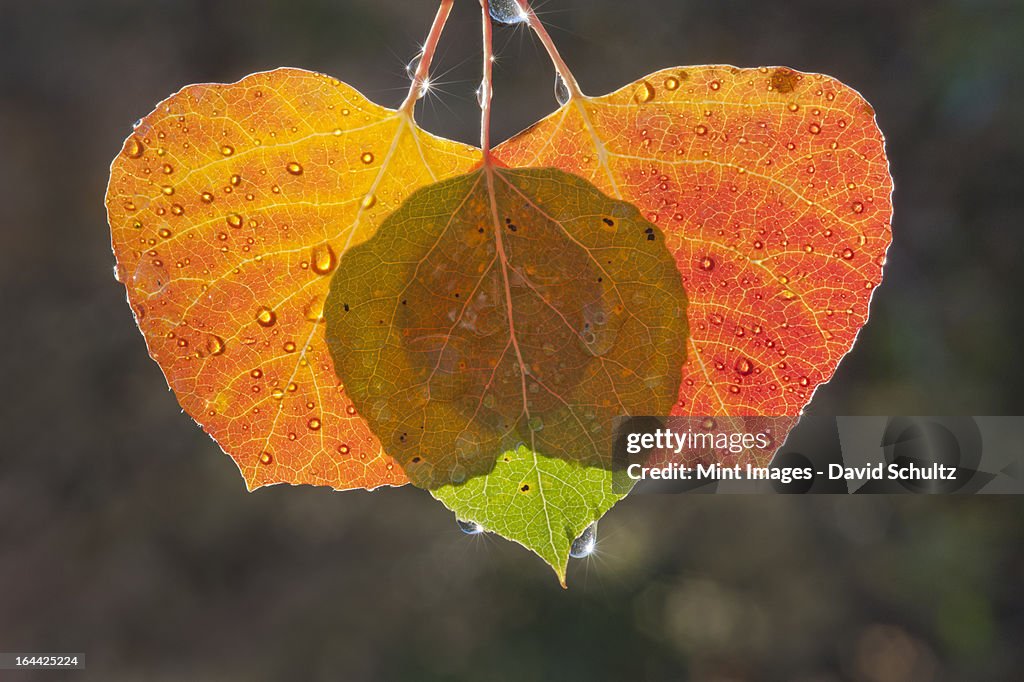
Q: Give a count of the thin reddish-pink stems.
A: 3